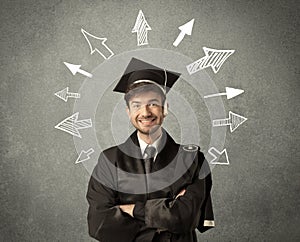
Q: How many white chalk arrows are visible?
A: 11